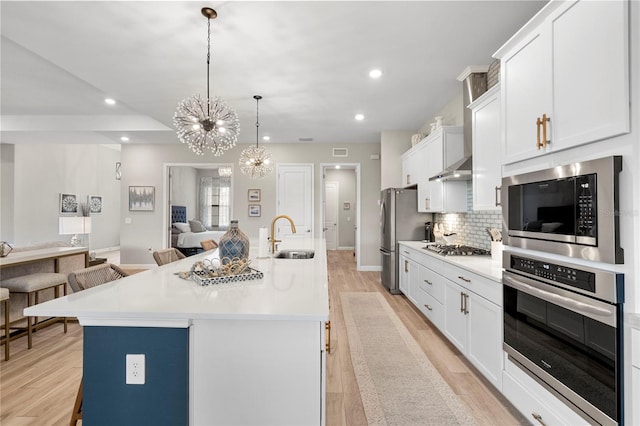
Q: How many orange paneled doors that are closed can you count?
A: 0